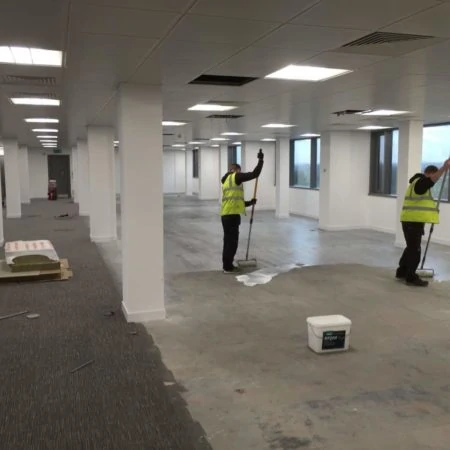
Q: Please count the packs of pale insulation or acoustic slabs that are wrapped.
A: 1